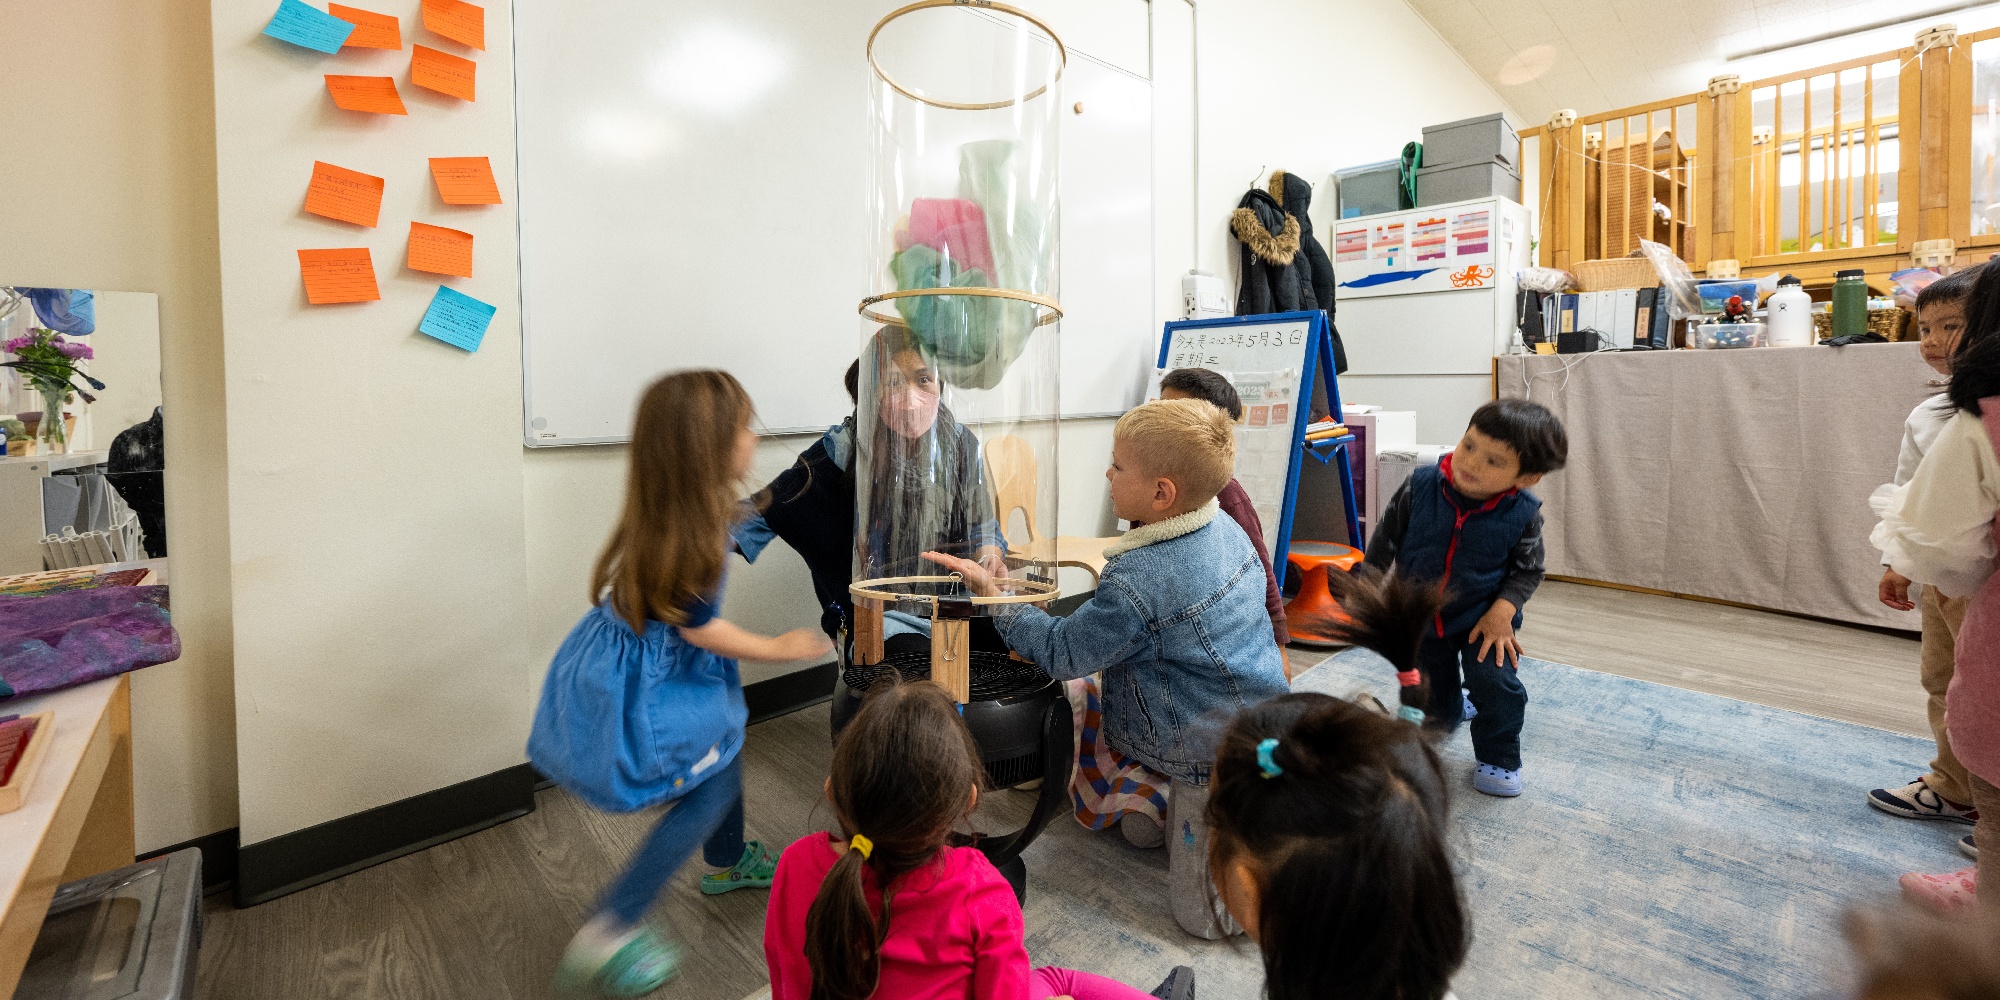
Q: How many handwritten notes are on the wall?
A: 10